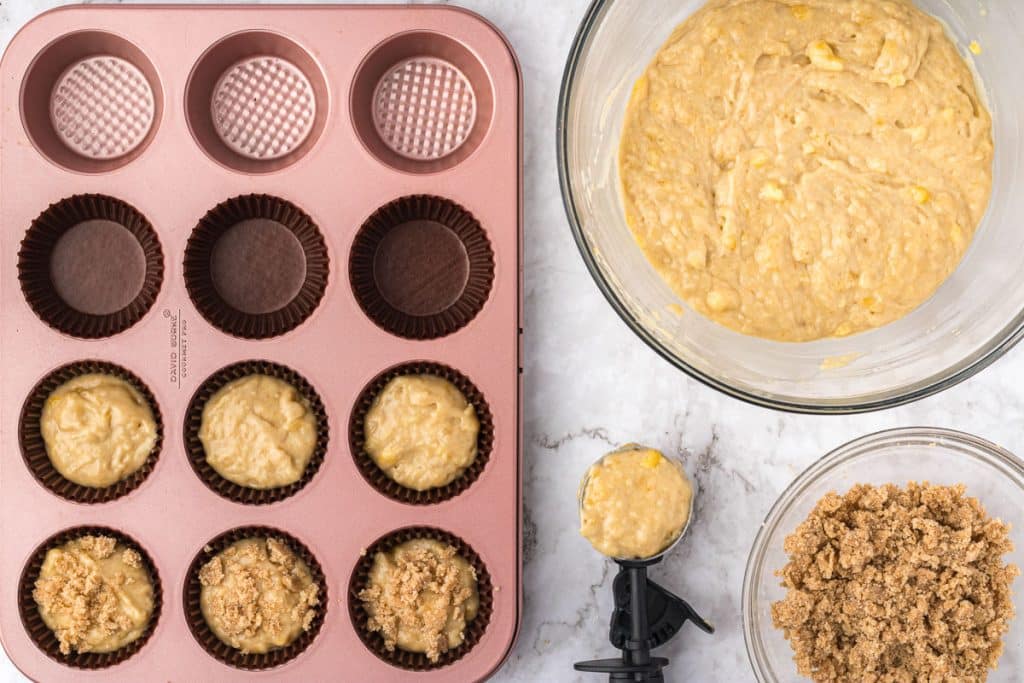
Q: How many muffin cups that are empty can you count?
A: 6